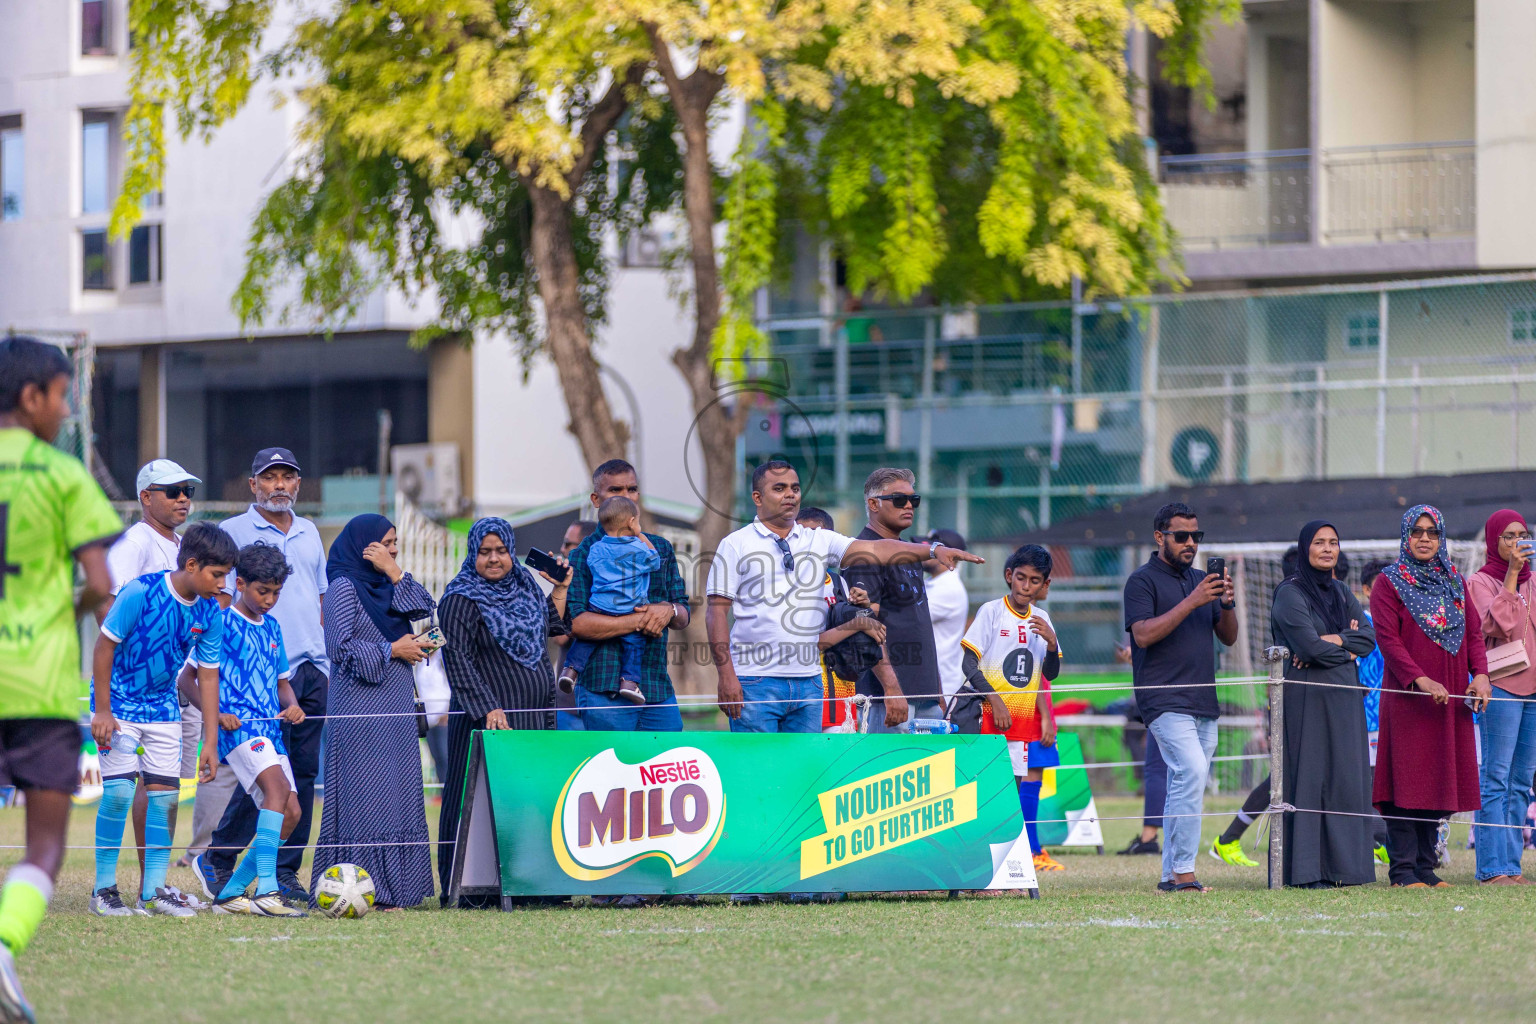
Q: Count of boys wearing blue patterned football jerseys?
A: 2